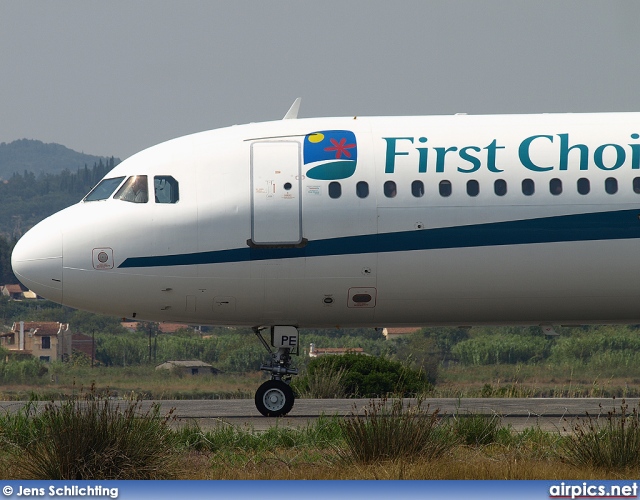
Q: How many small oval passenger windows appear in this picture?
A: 12